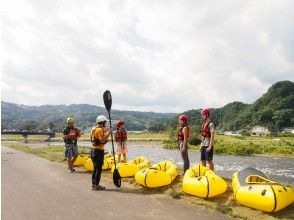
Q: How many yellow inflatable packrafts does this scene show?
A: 6